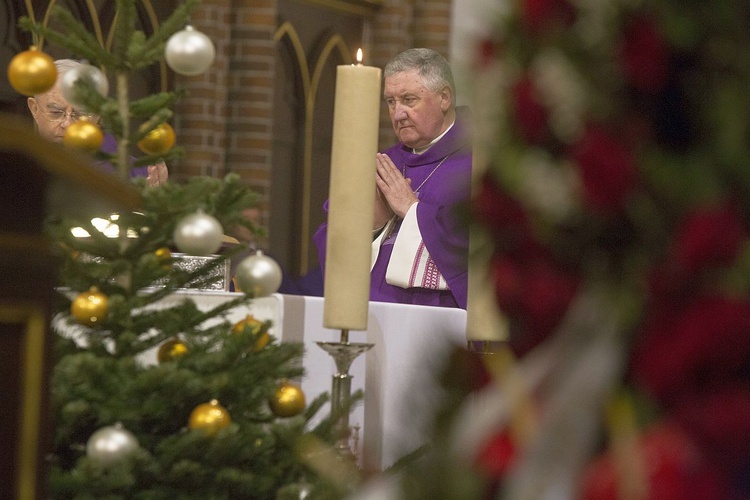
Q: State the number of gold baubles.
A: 9